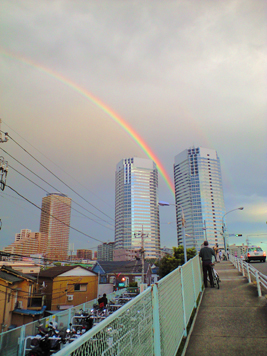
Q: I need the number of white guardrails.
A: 1